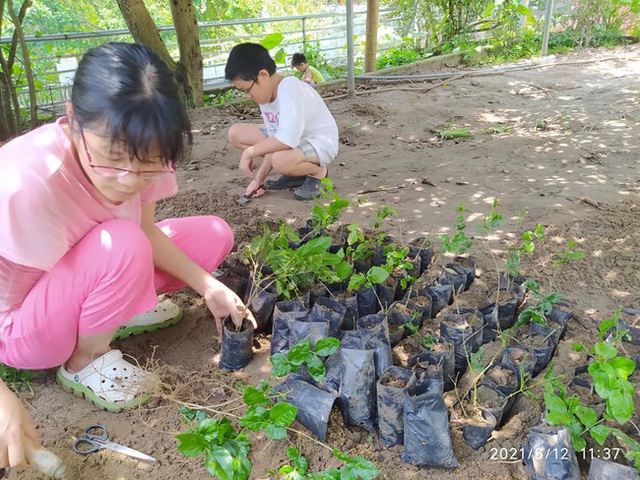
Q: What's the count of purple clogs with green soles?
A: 0